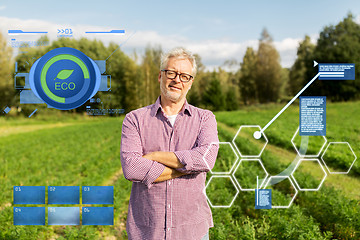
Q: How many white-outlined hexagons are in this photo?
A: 8